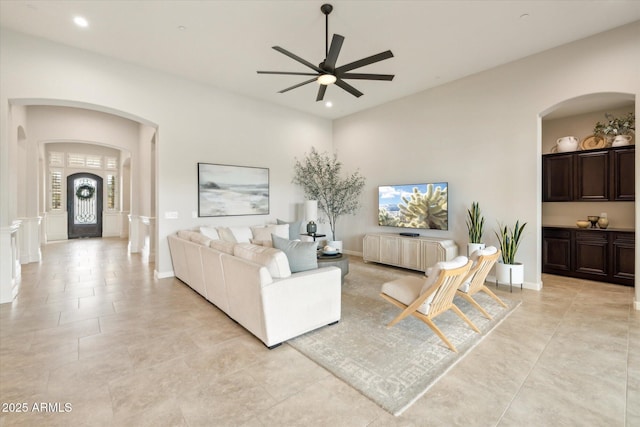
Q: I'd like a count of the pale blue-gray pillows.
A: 2